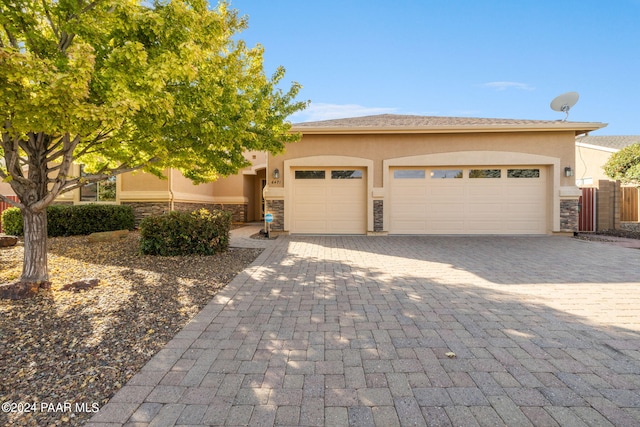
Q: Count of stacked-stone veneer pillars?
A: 3